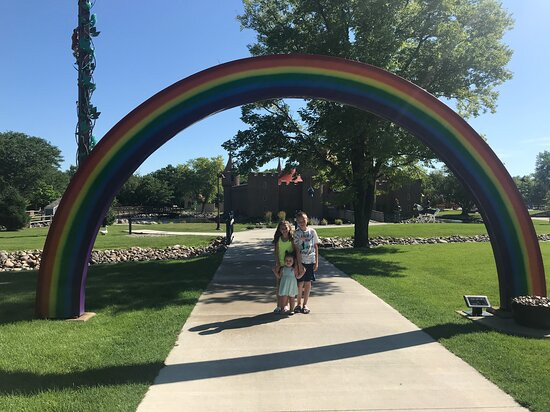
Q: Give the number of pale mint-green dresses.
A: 1